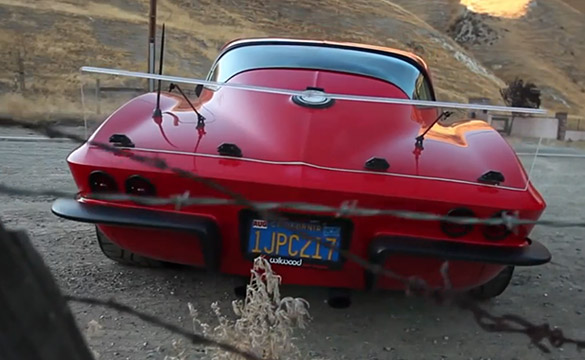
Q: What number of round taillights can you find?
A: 4